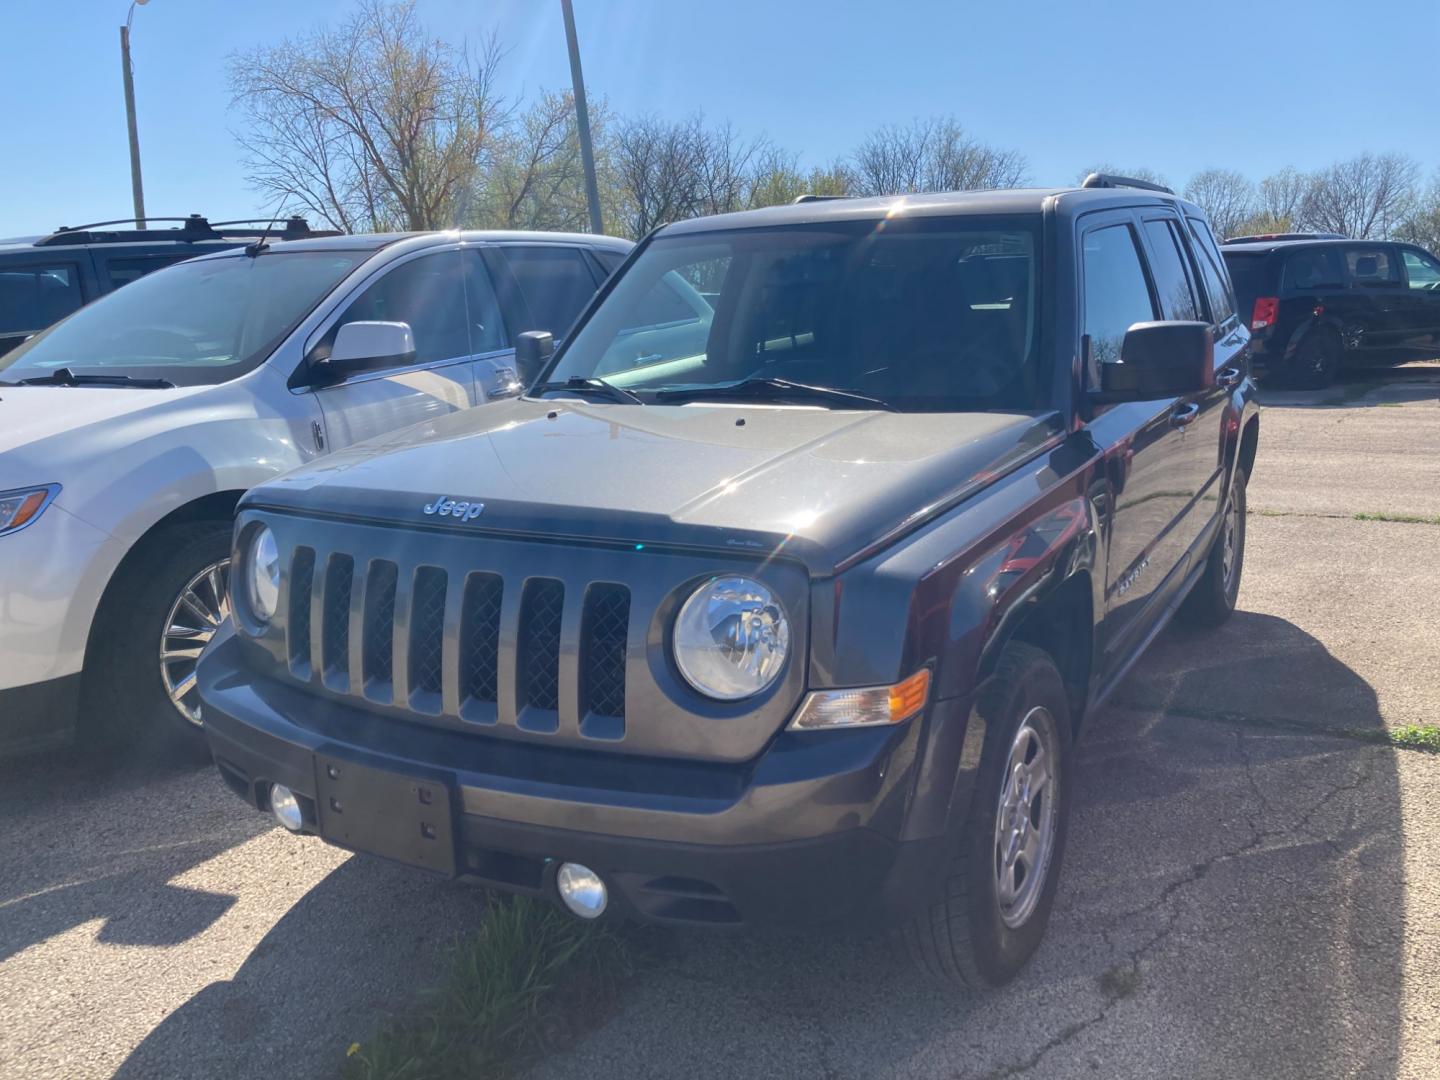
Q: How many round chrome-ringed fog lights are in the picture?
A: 2